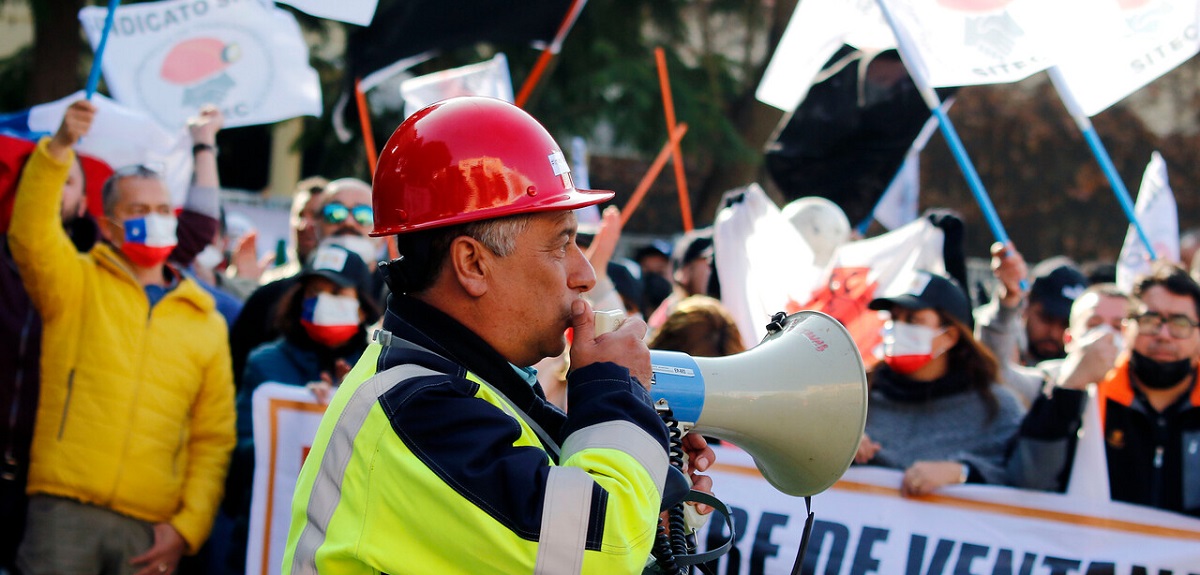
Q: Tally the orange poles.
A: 4